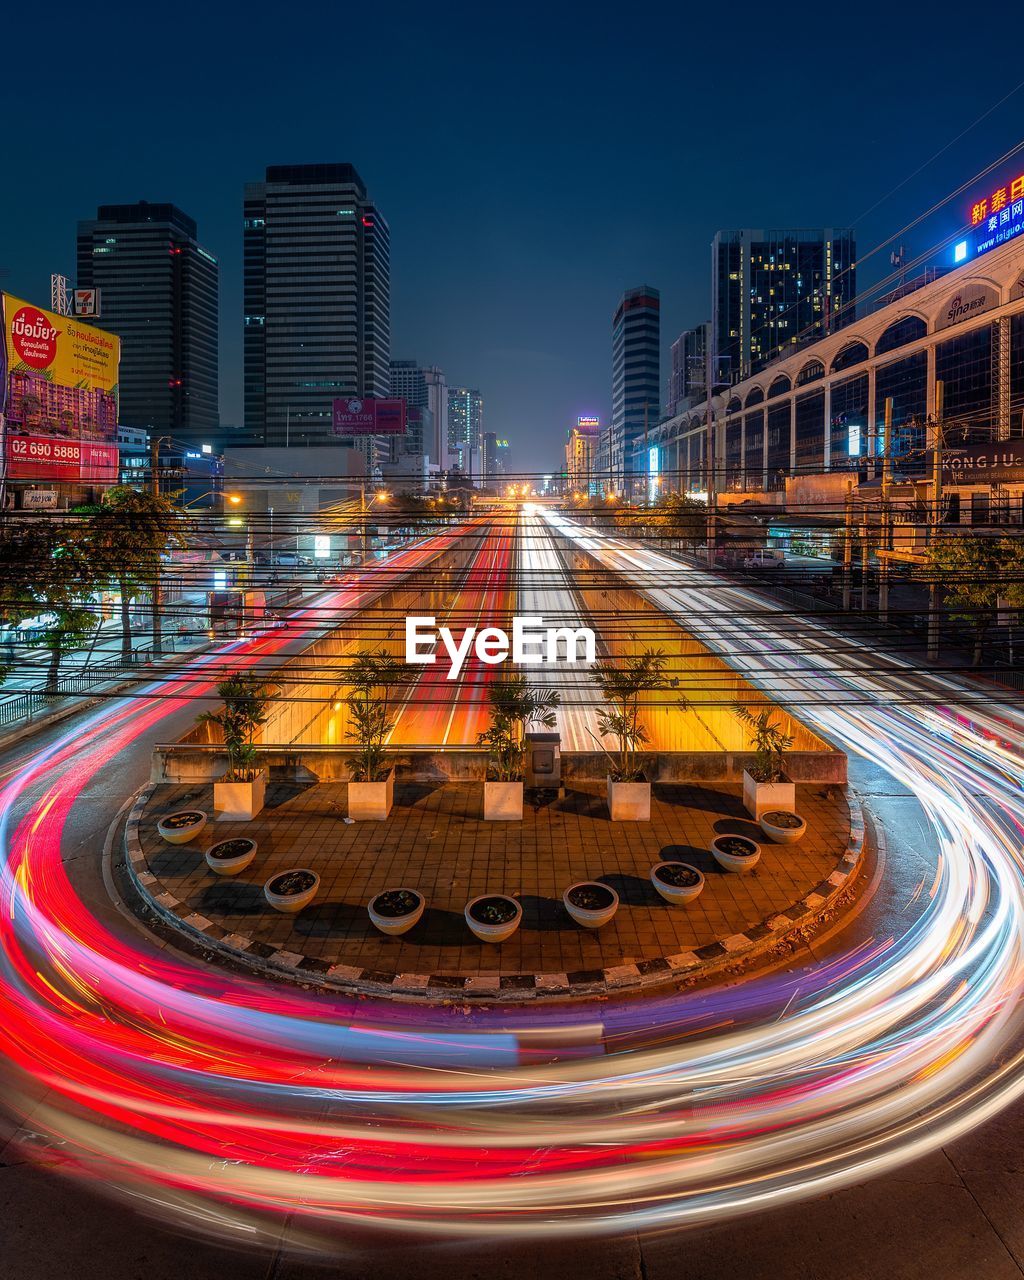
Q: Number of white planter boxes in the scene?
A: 5